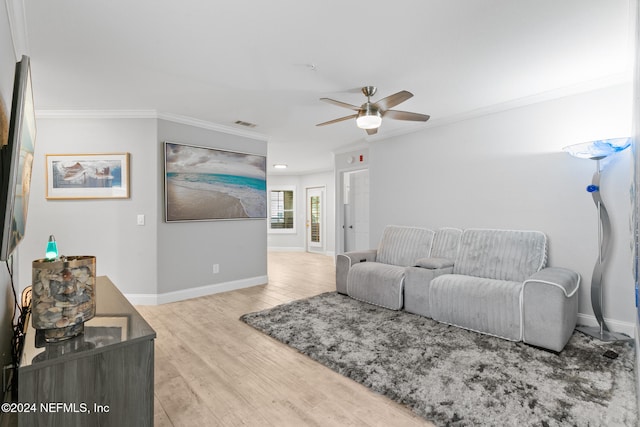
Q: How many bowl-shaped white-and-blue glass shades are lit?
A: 1